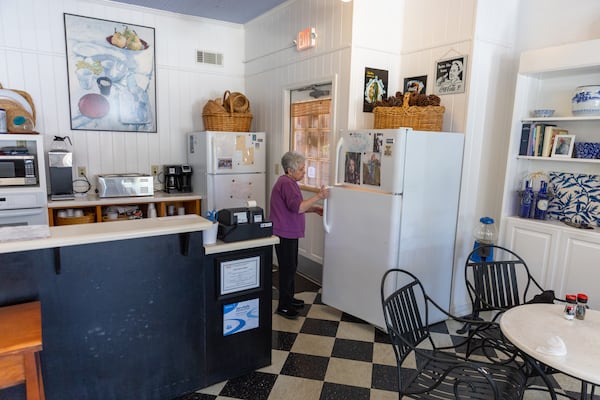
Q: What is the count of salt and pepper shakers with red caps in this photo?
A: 2